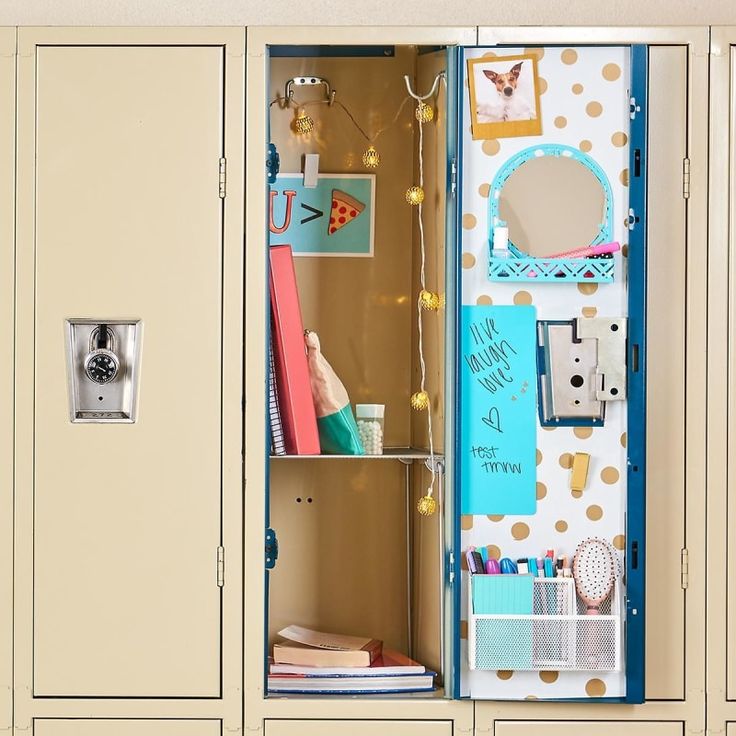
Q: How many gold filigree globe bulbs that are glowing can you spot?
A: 7